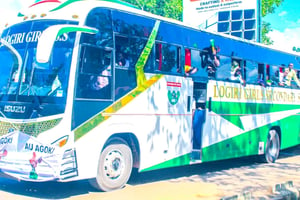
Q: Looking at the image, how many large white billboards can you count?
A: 1